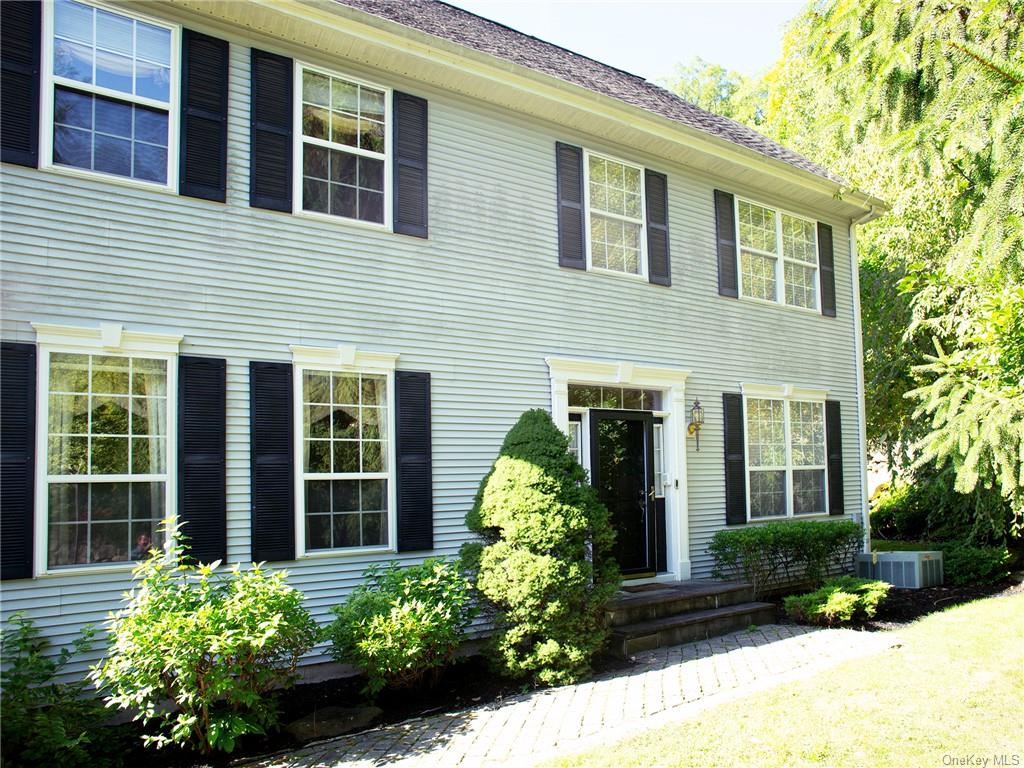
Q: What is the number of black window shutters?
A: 14